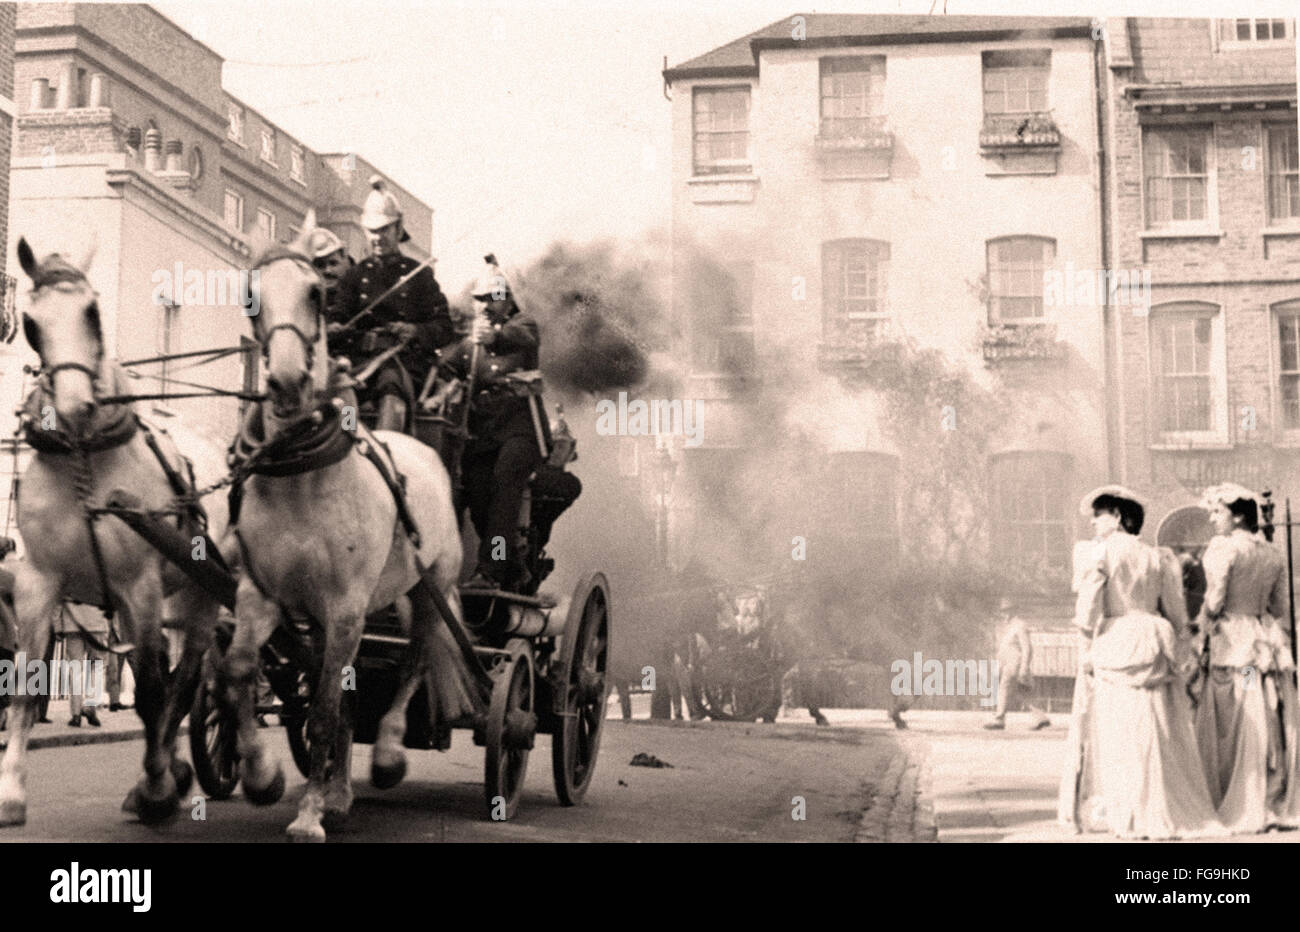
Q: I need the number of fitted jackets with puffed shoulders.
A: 2